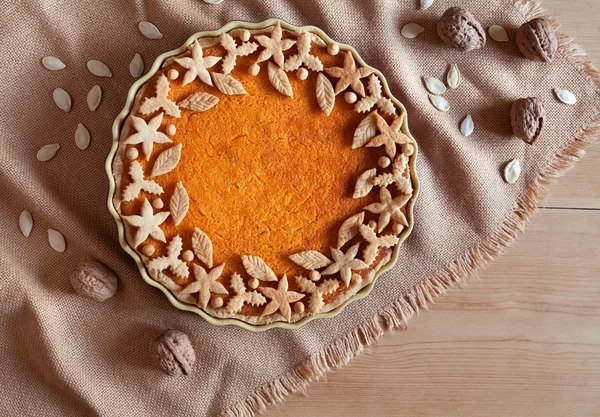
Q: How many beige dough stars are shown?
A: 10